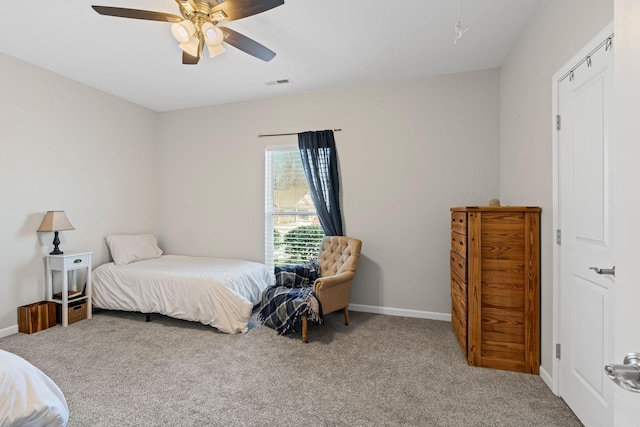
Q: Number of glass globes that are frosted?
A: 4